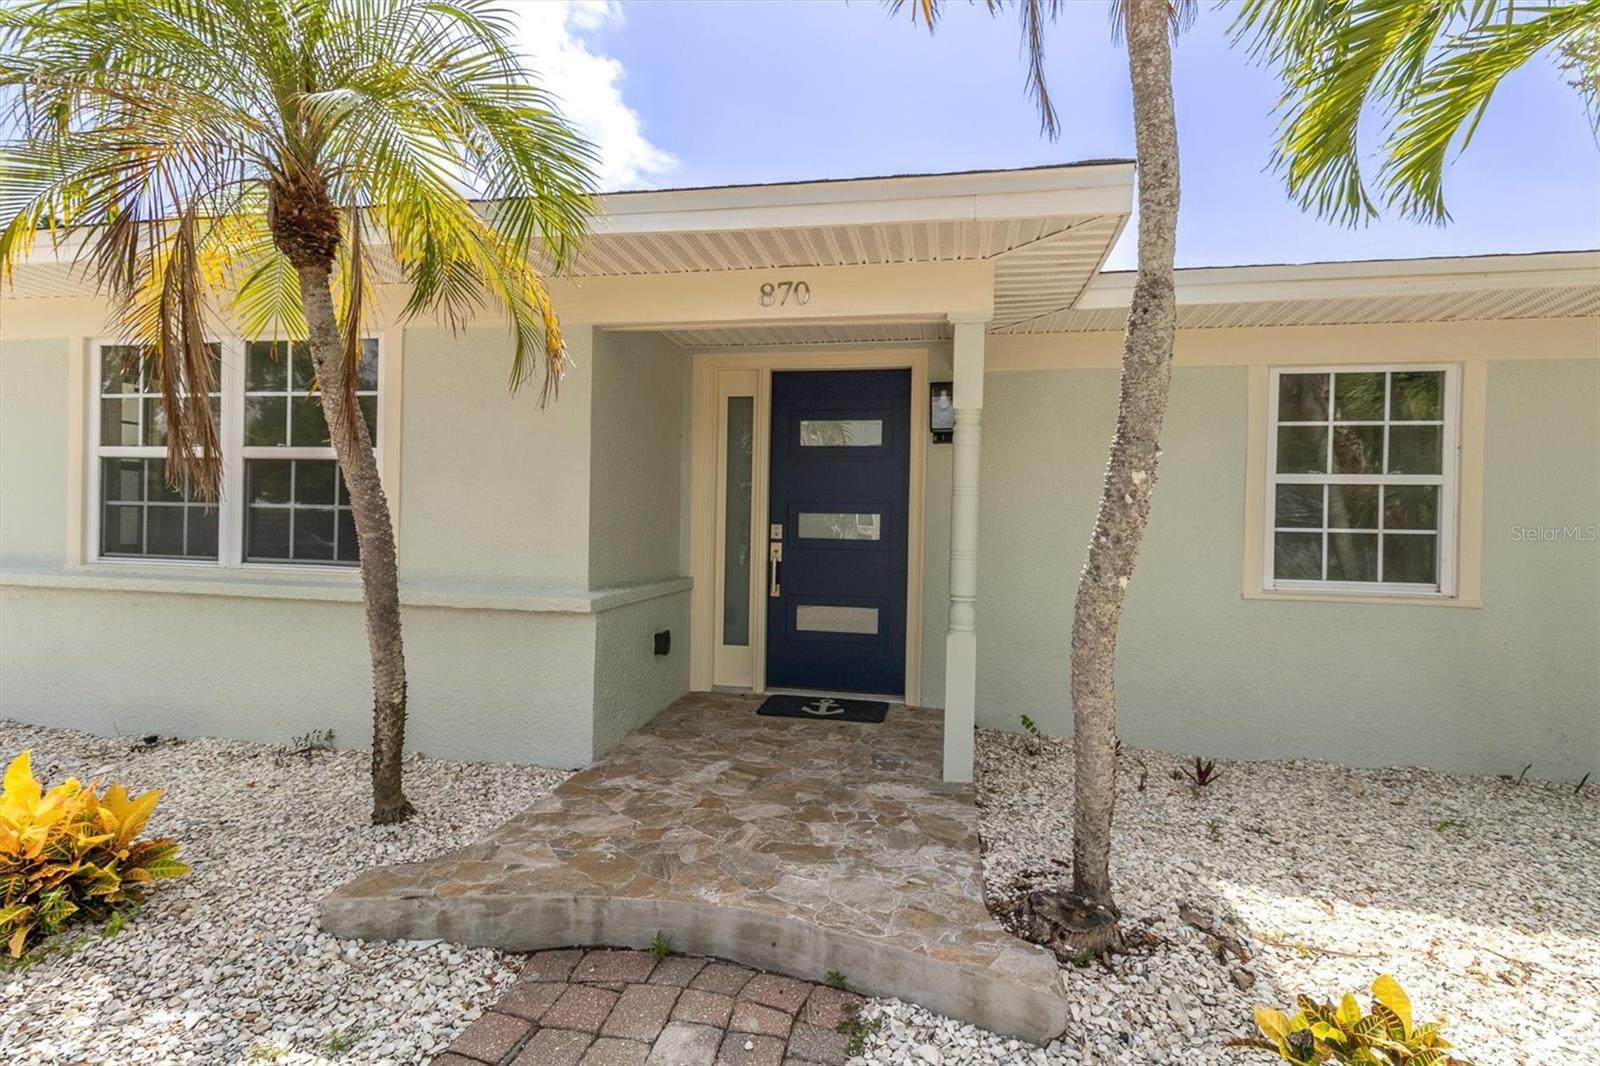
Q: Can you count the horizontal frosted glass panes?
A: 3